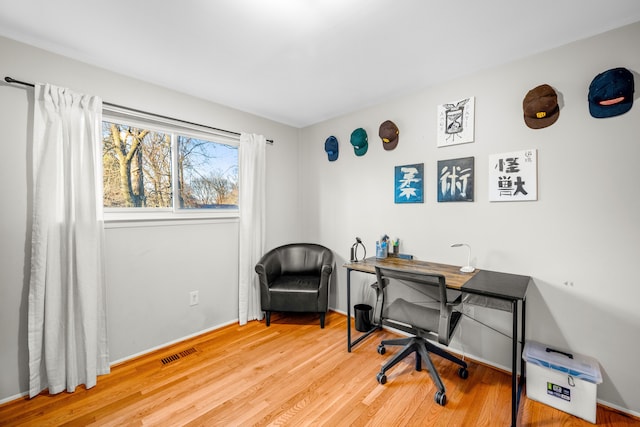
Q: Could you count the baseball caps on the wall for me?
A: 5